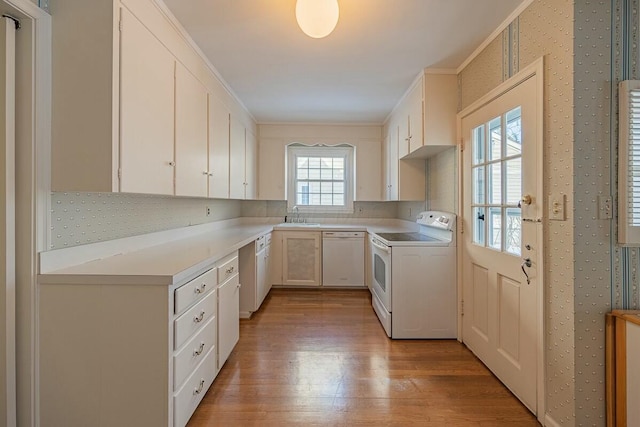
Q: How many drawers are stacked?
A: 4